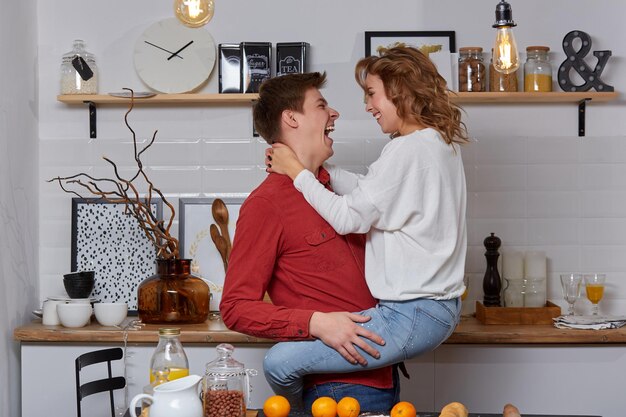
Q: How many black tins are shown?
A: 3